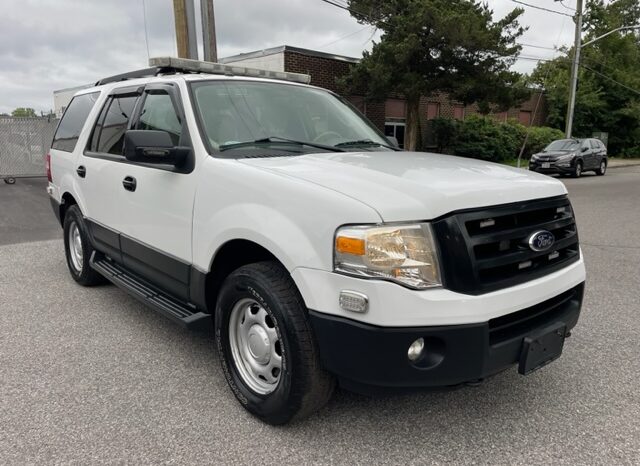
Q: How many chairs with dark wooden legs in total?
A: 0